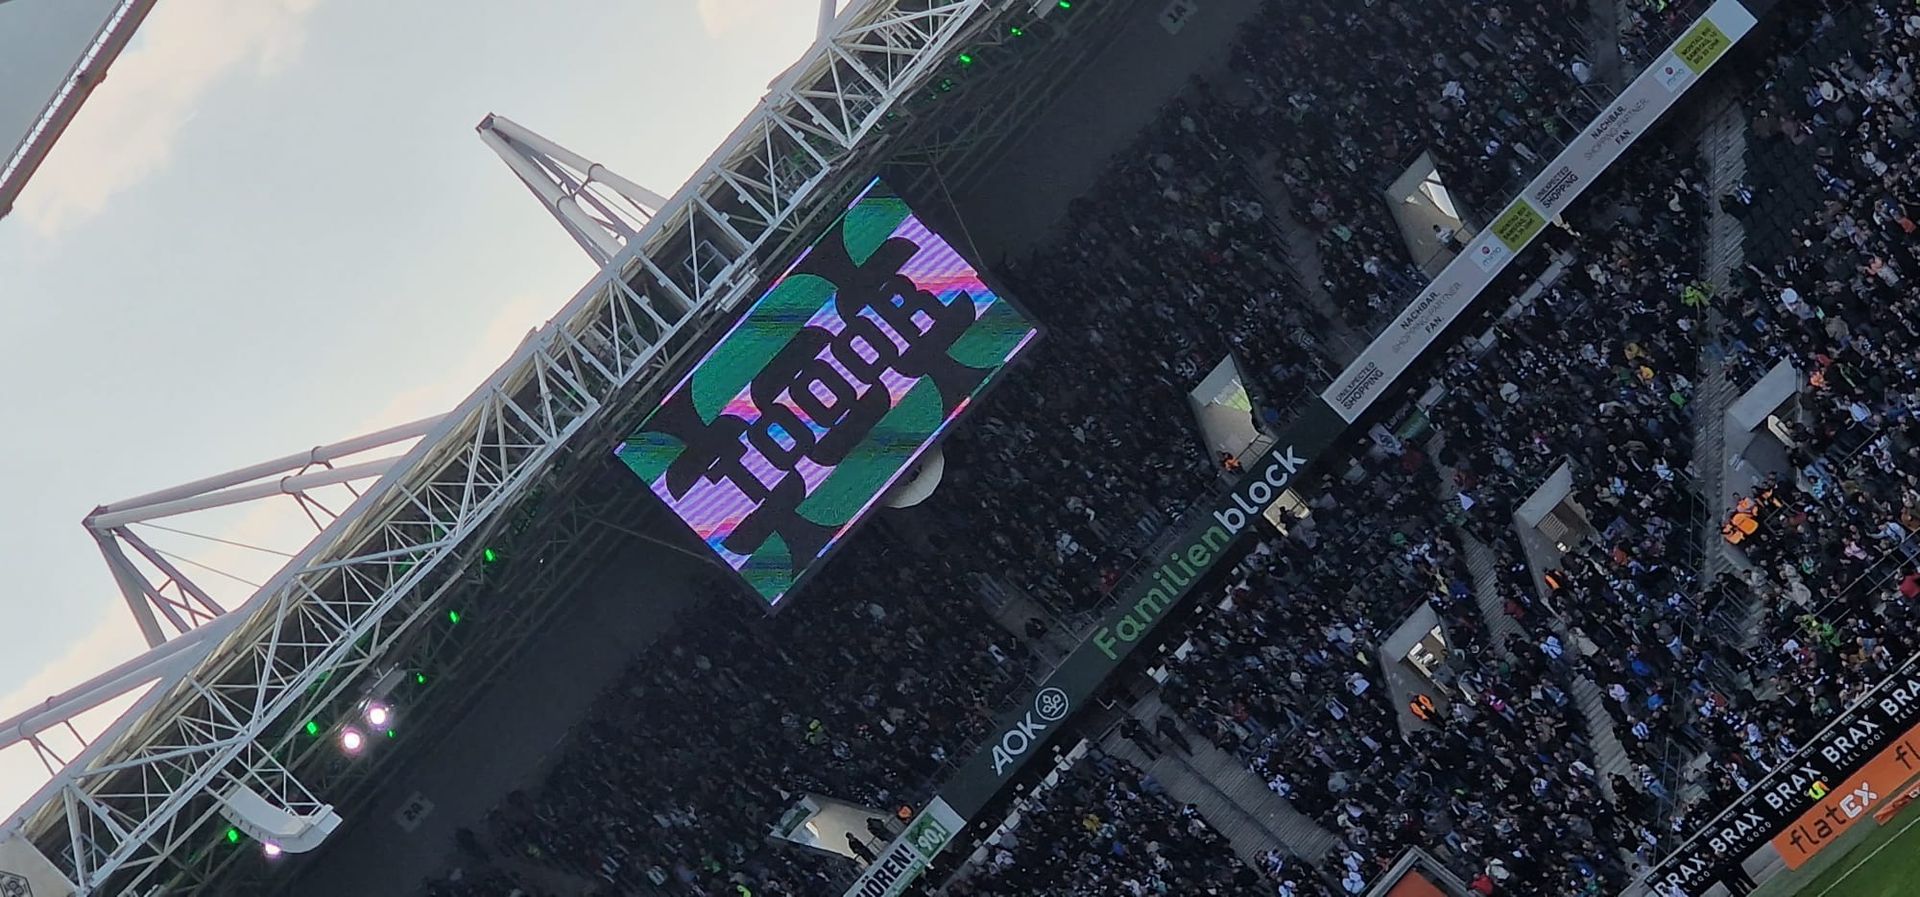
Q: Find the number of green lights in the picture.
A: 9